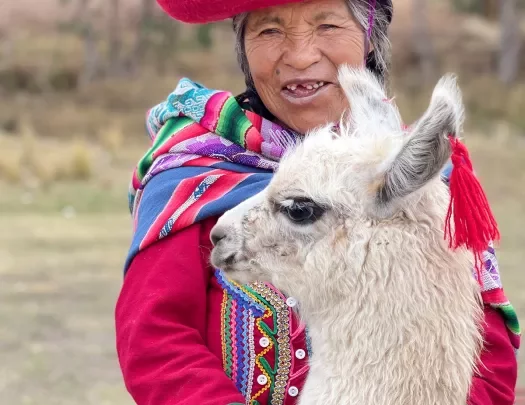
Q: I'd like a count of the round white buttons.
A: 5